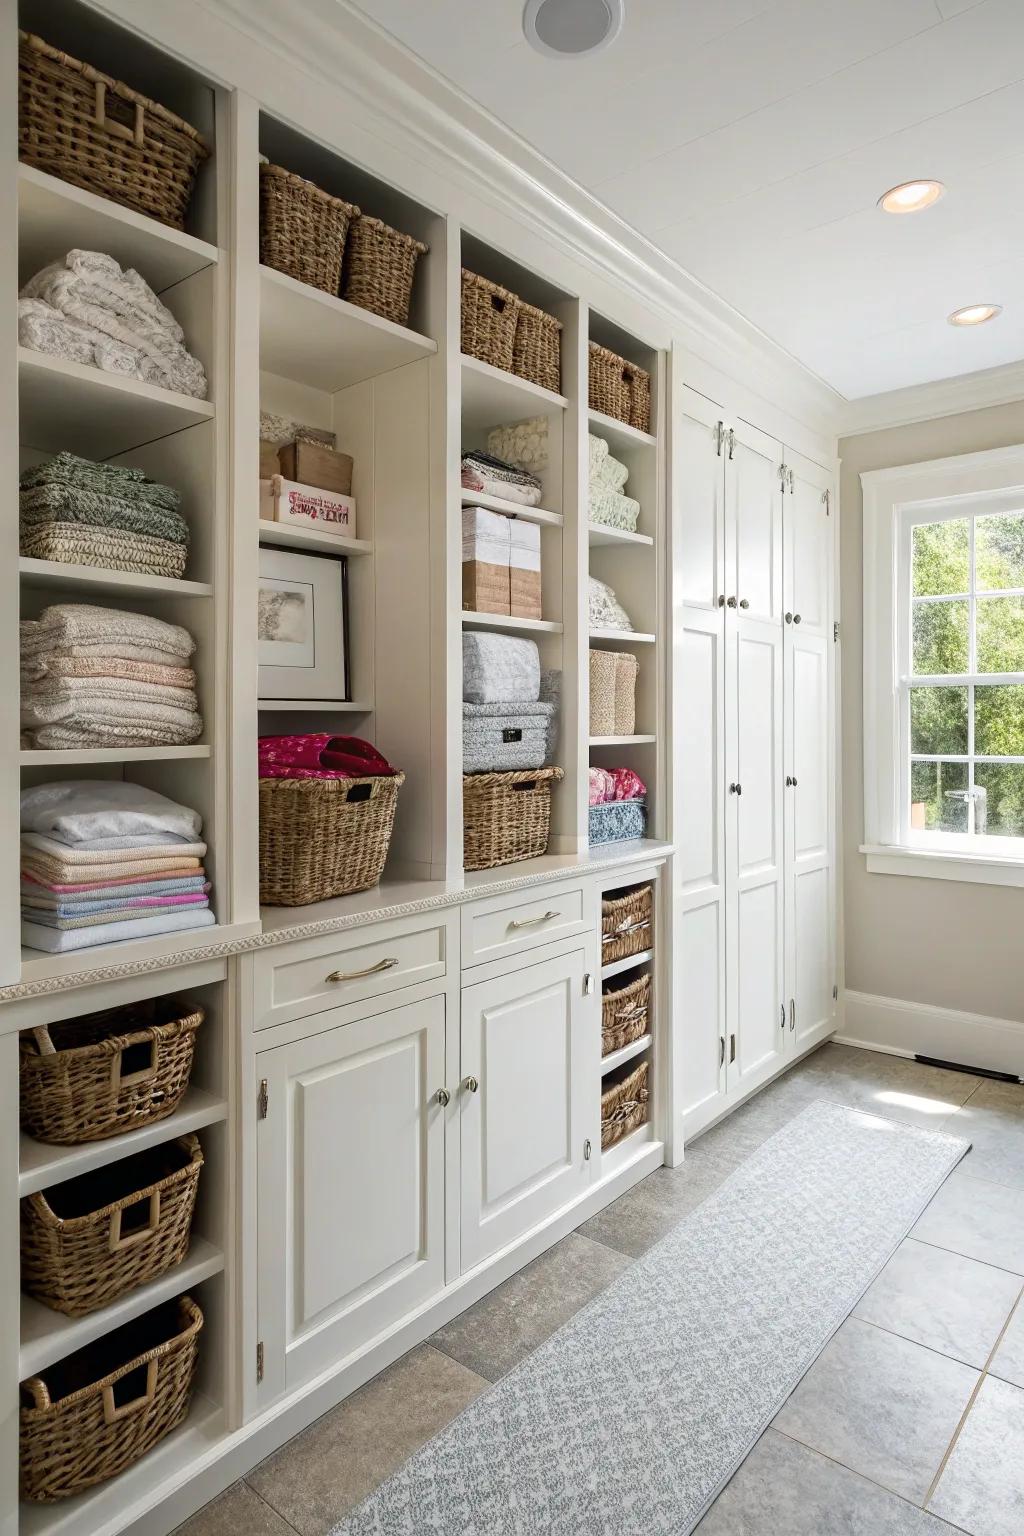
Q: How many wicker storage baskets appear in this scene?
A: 15